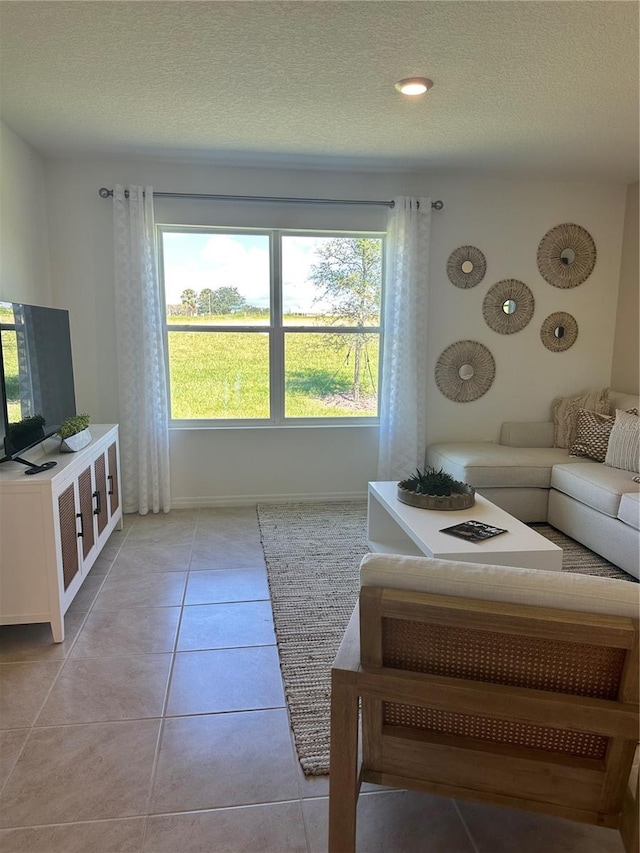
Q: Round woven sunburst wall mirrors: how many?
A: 5